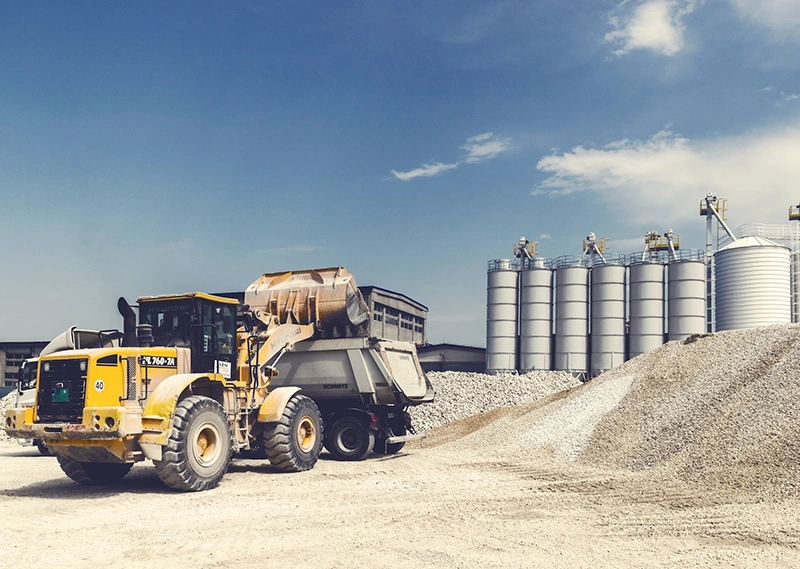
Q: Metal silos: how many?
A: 7